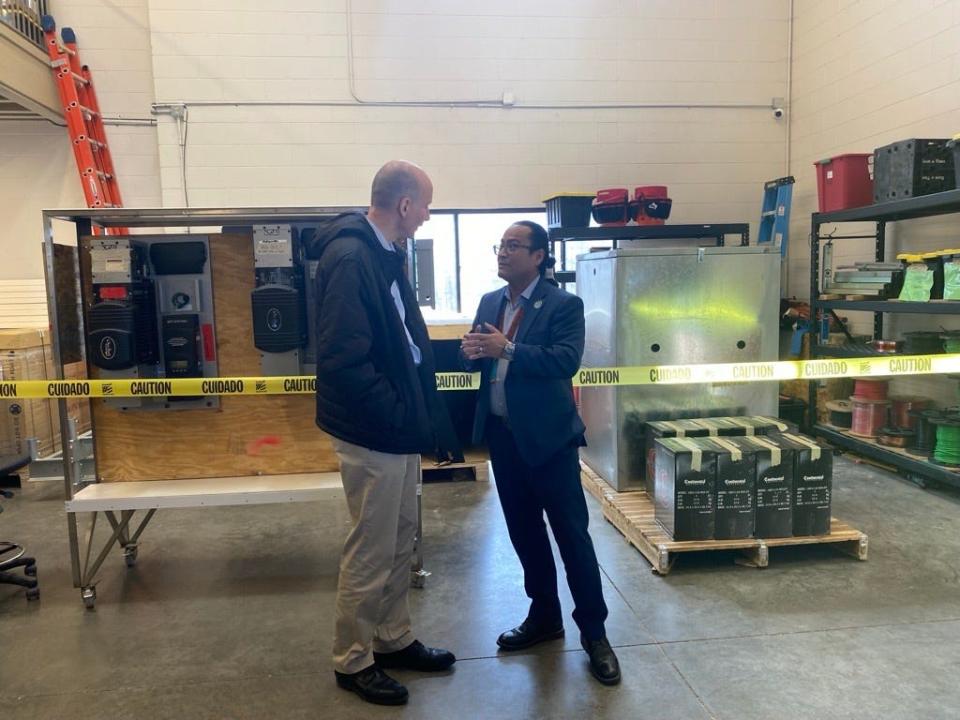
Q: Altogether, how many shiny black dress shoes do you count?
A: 4